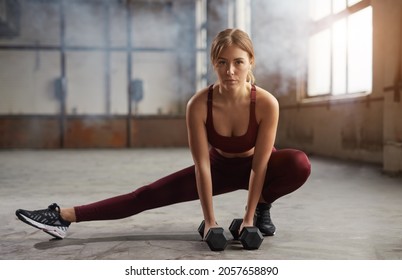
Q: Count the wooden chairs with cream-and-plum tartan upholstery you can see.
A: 0